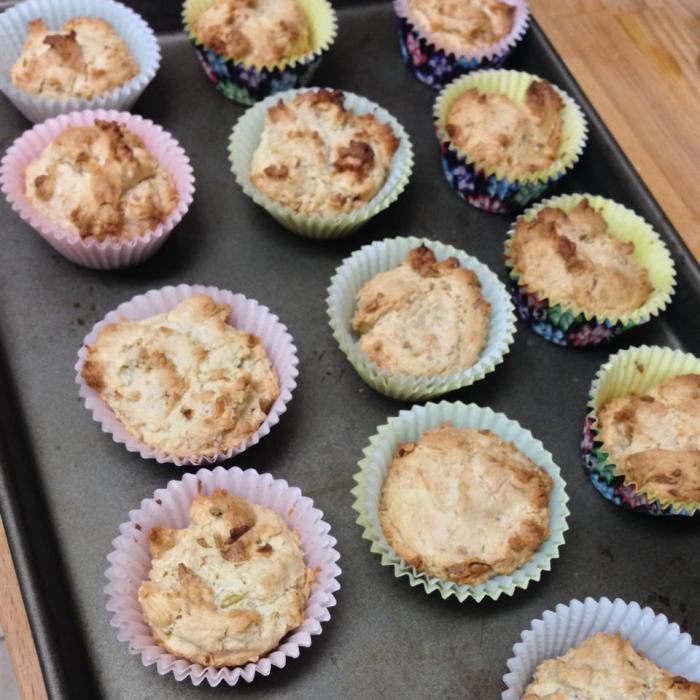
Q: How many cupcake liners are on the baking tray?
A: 13